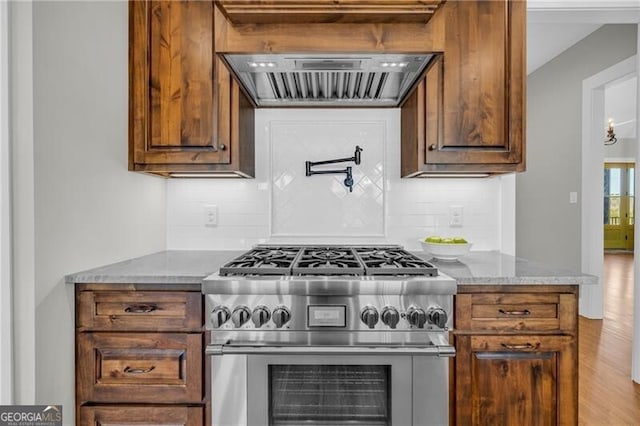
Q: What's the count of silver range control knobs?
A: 8